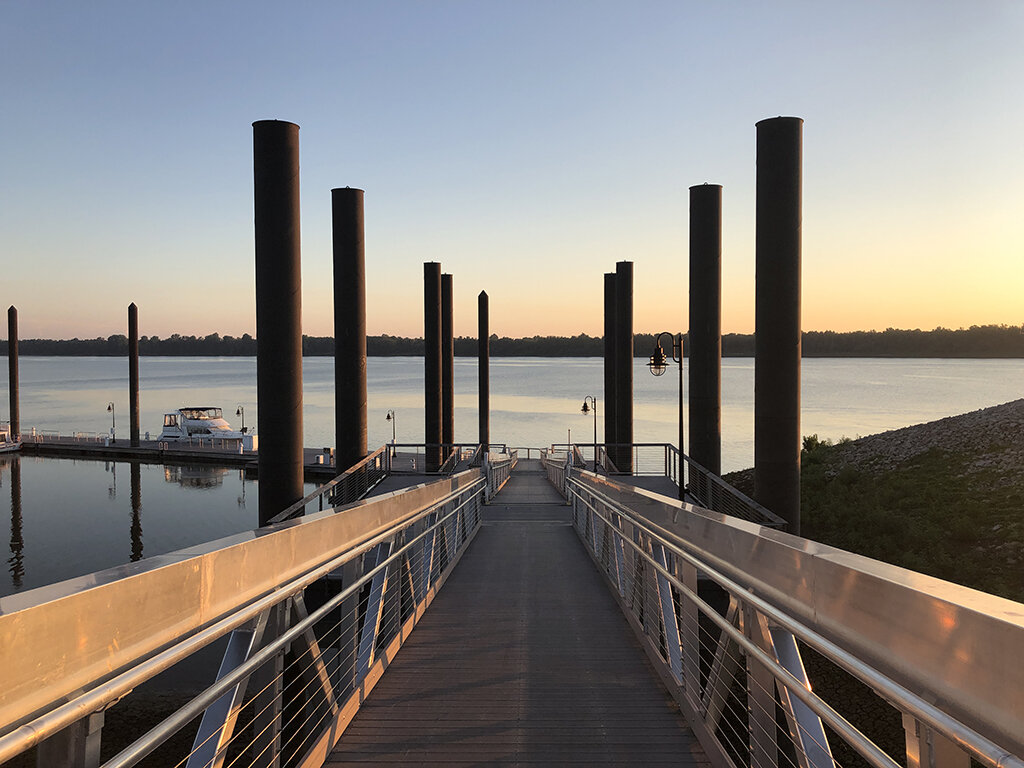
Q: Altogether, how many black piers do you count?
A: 11